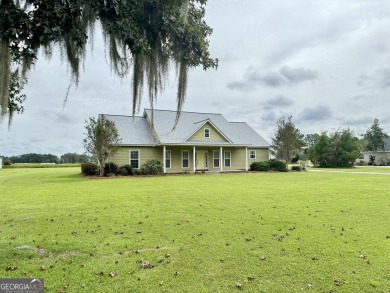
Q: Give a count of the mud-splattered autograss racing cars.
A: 0